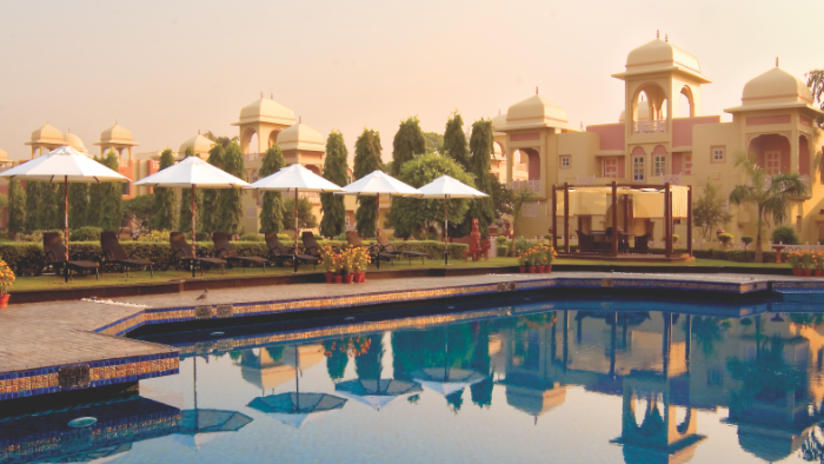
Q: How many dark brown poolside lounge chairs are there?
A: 8